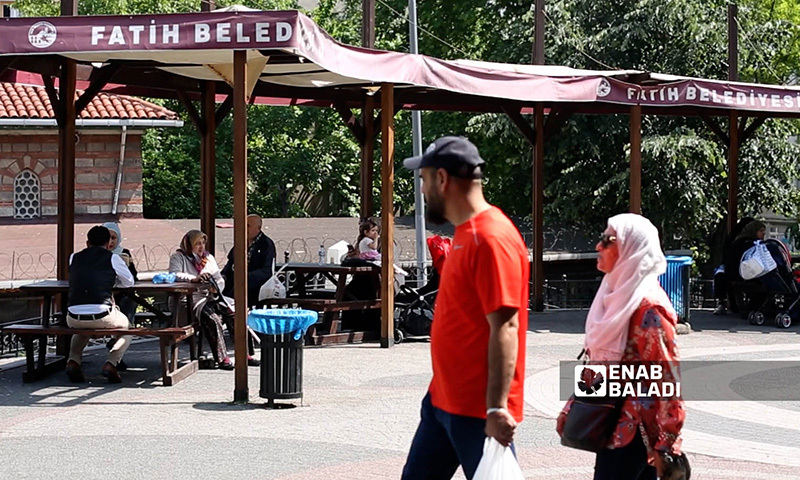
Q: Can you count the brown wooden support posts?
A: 8